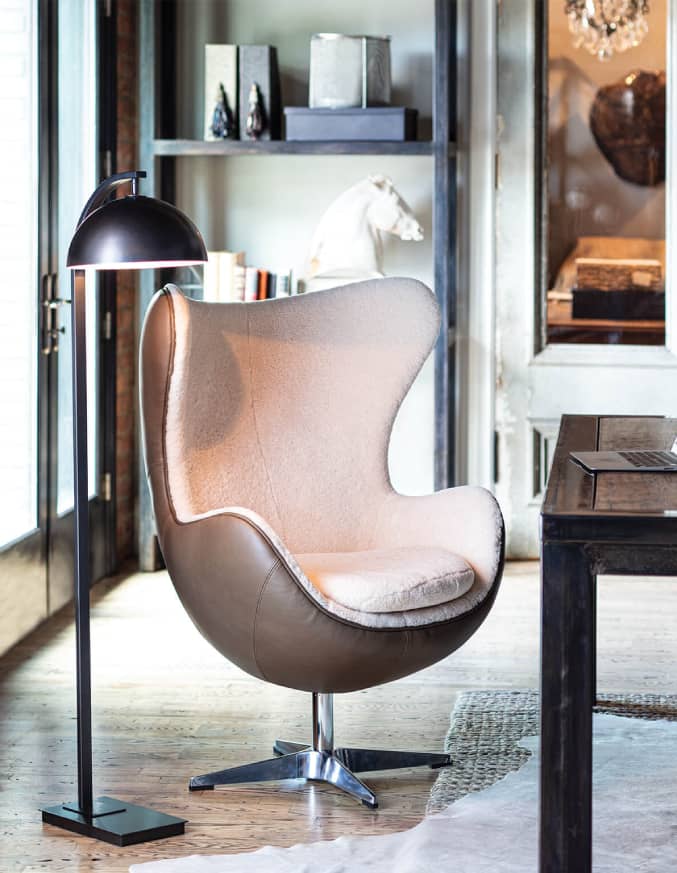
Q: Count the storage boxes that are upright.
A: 2